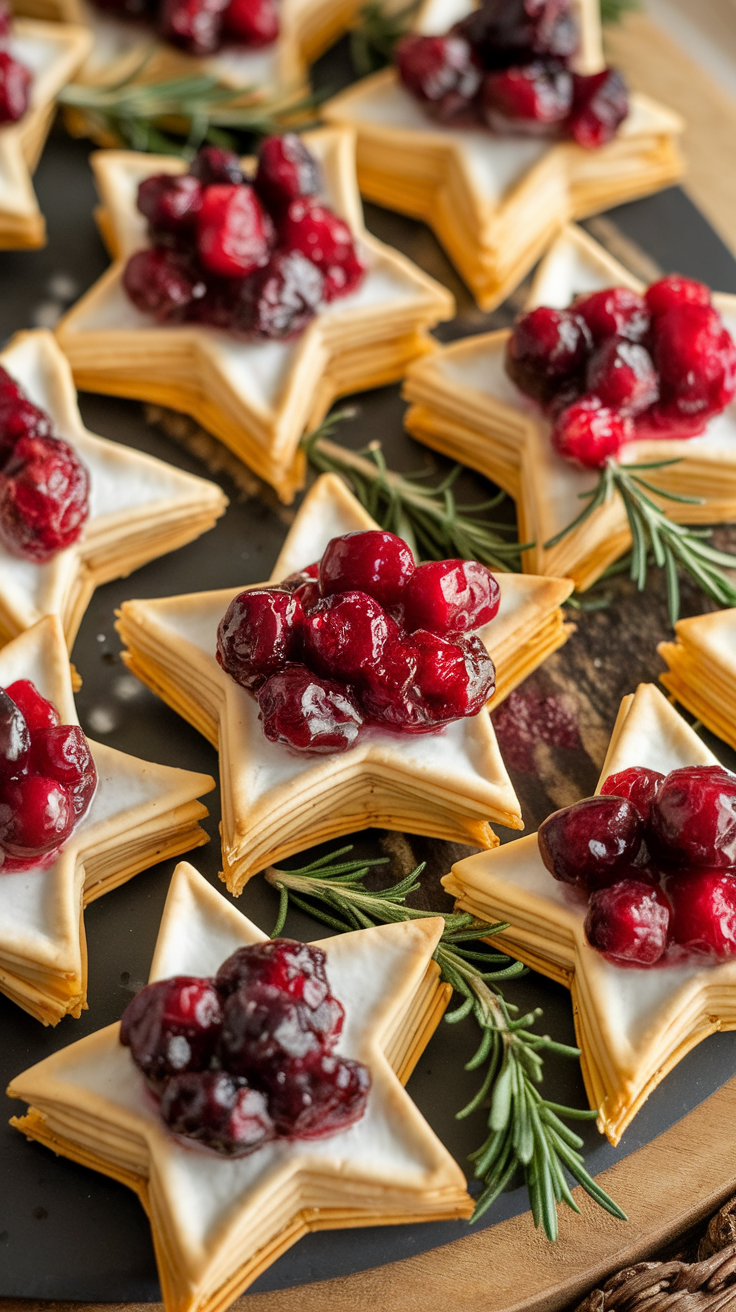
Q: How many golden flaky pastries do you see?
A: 11